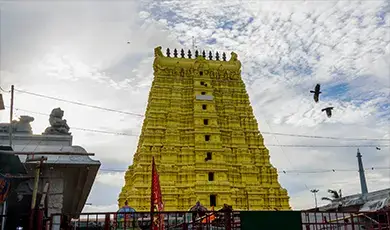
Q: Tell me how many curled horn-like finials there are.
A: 2